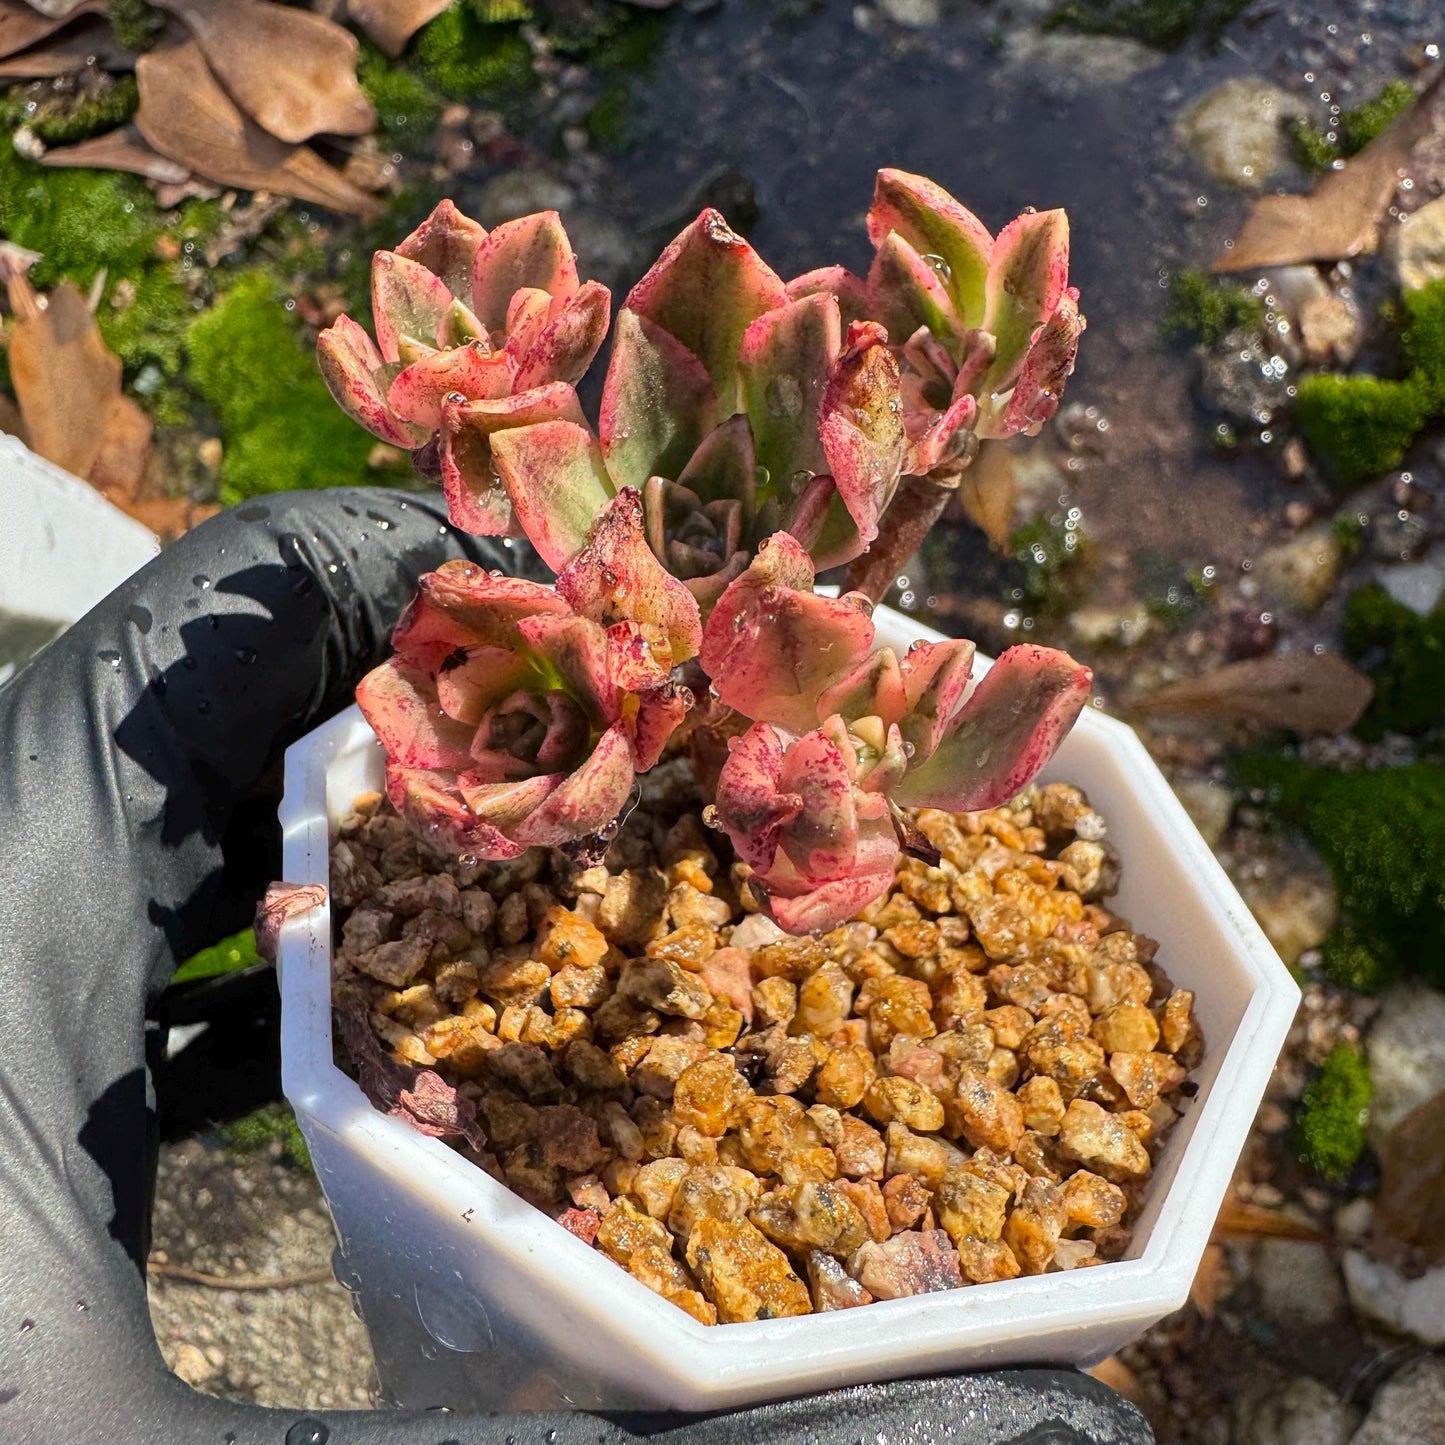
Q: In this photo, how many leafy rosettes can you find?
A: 5